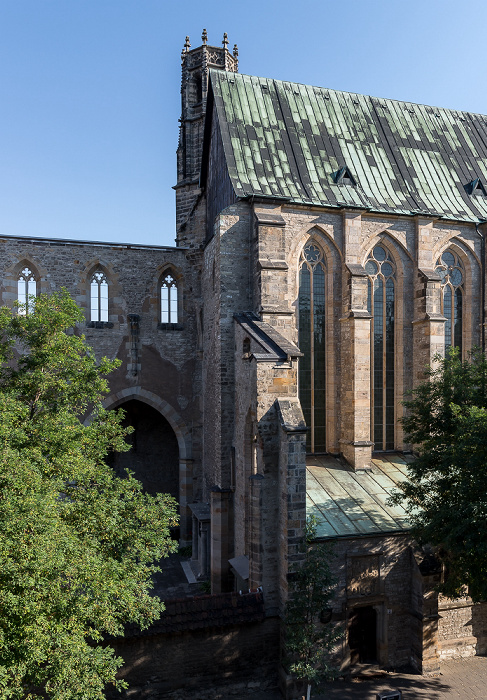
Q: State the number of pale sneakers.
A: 0